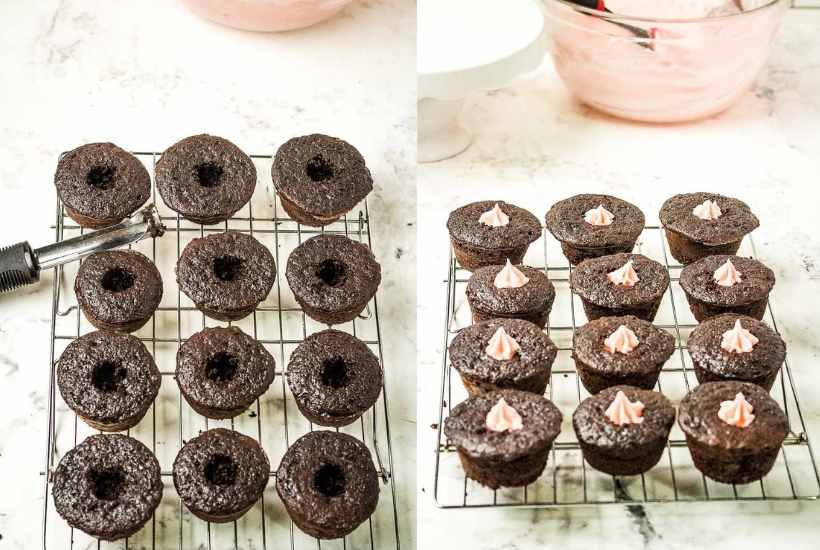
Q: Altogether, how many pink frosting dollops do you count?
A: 12